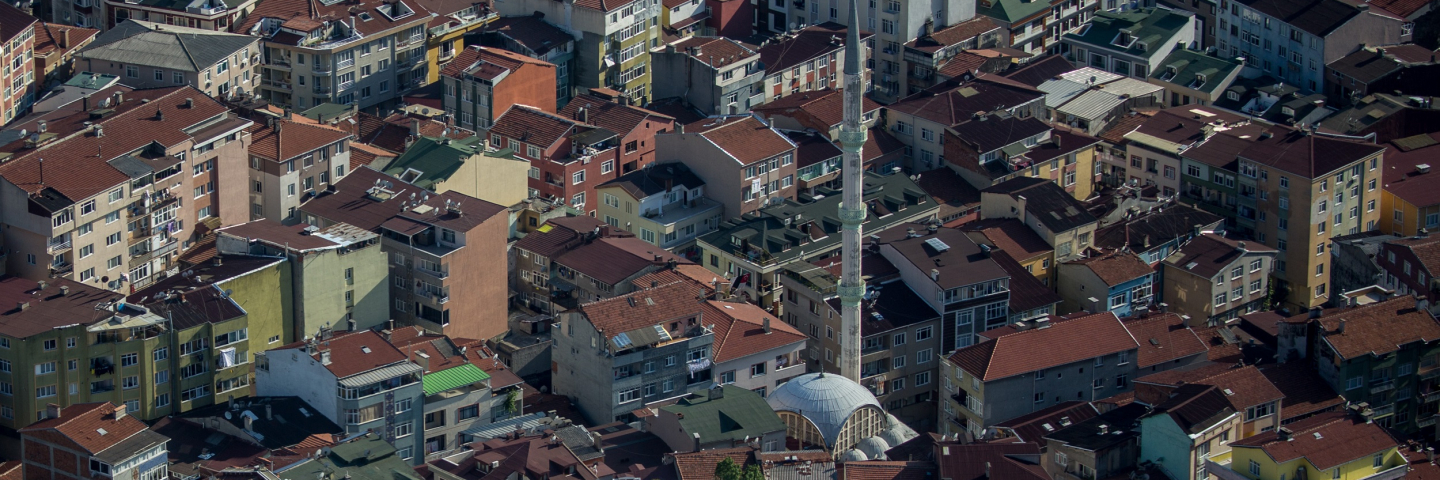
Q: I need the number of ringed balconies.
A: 3